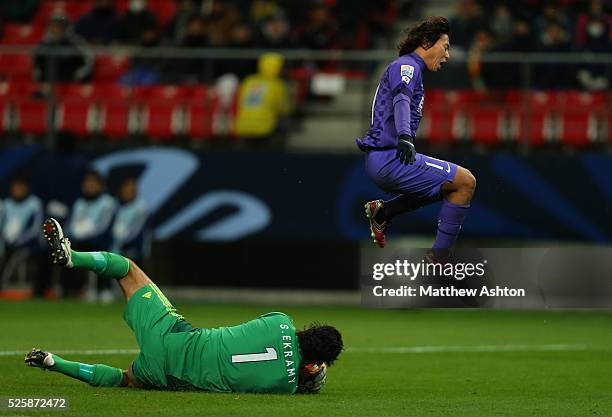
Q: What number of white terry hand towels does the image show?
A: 0